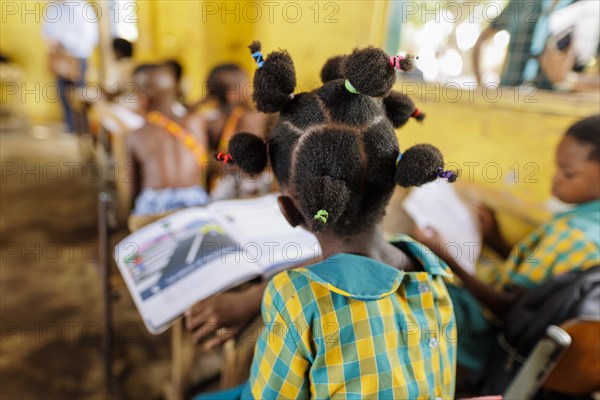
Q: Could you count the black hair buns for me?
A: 7